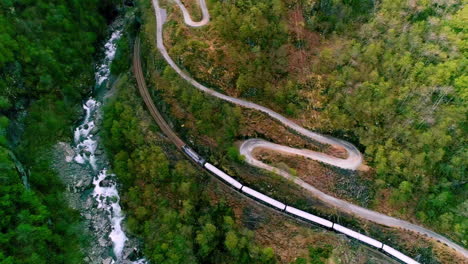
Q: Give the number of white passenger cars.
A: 5